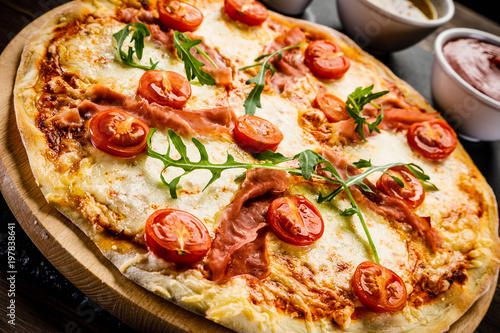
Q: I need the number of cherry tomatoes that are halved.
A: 12